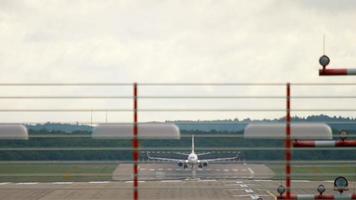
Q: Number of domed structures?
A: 3